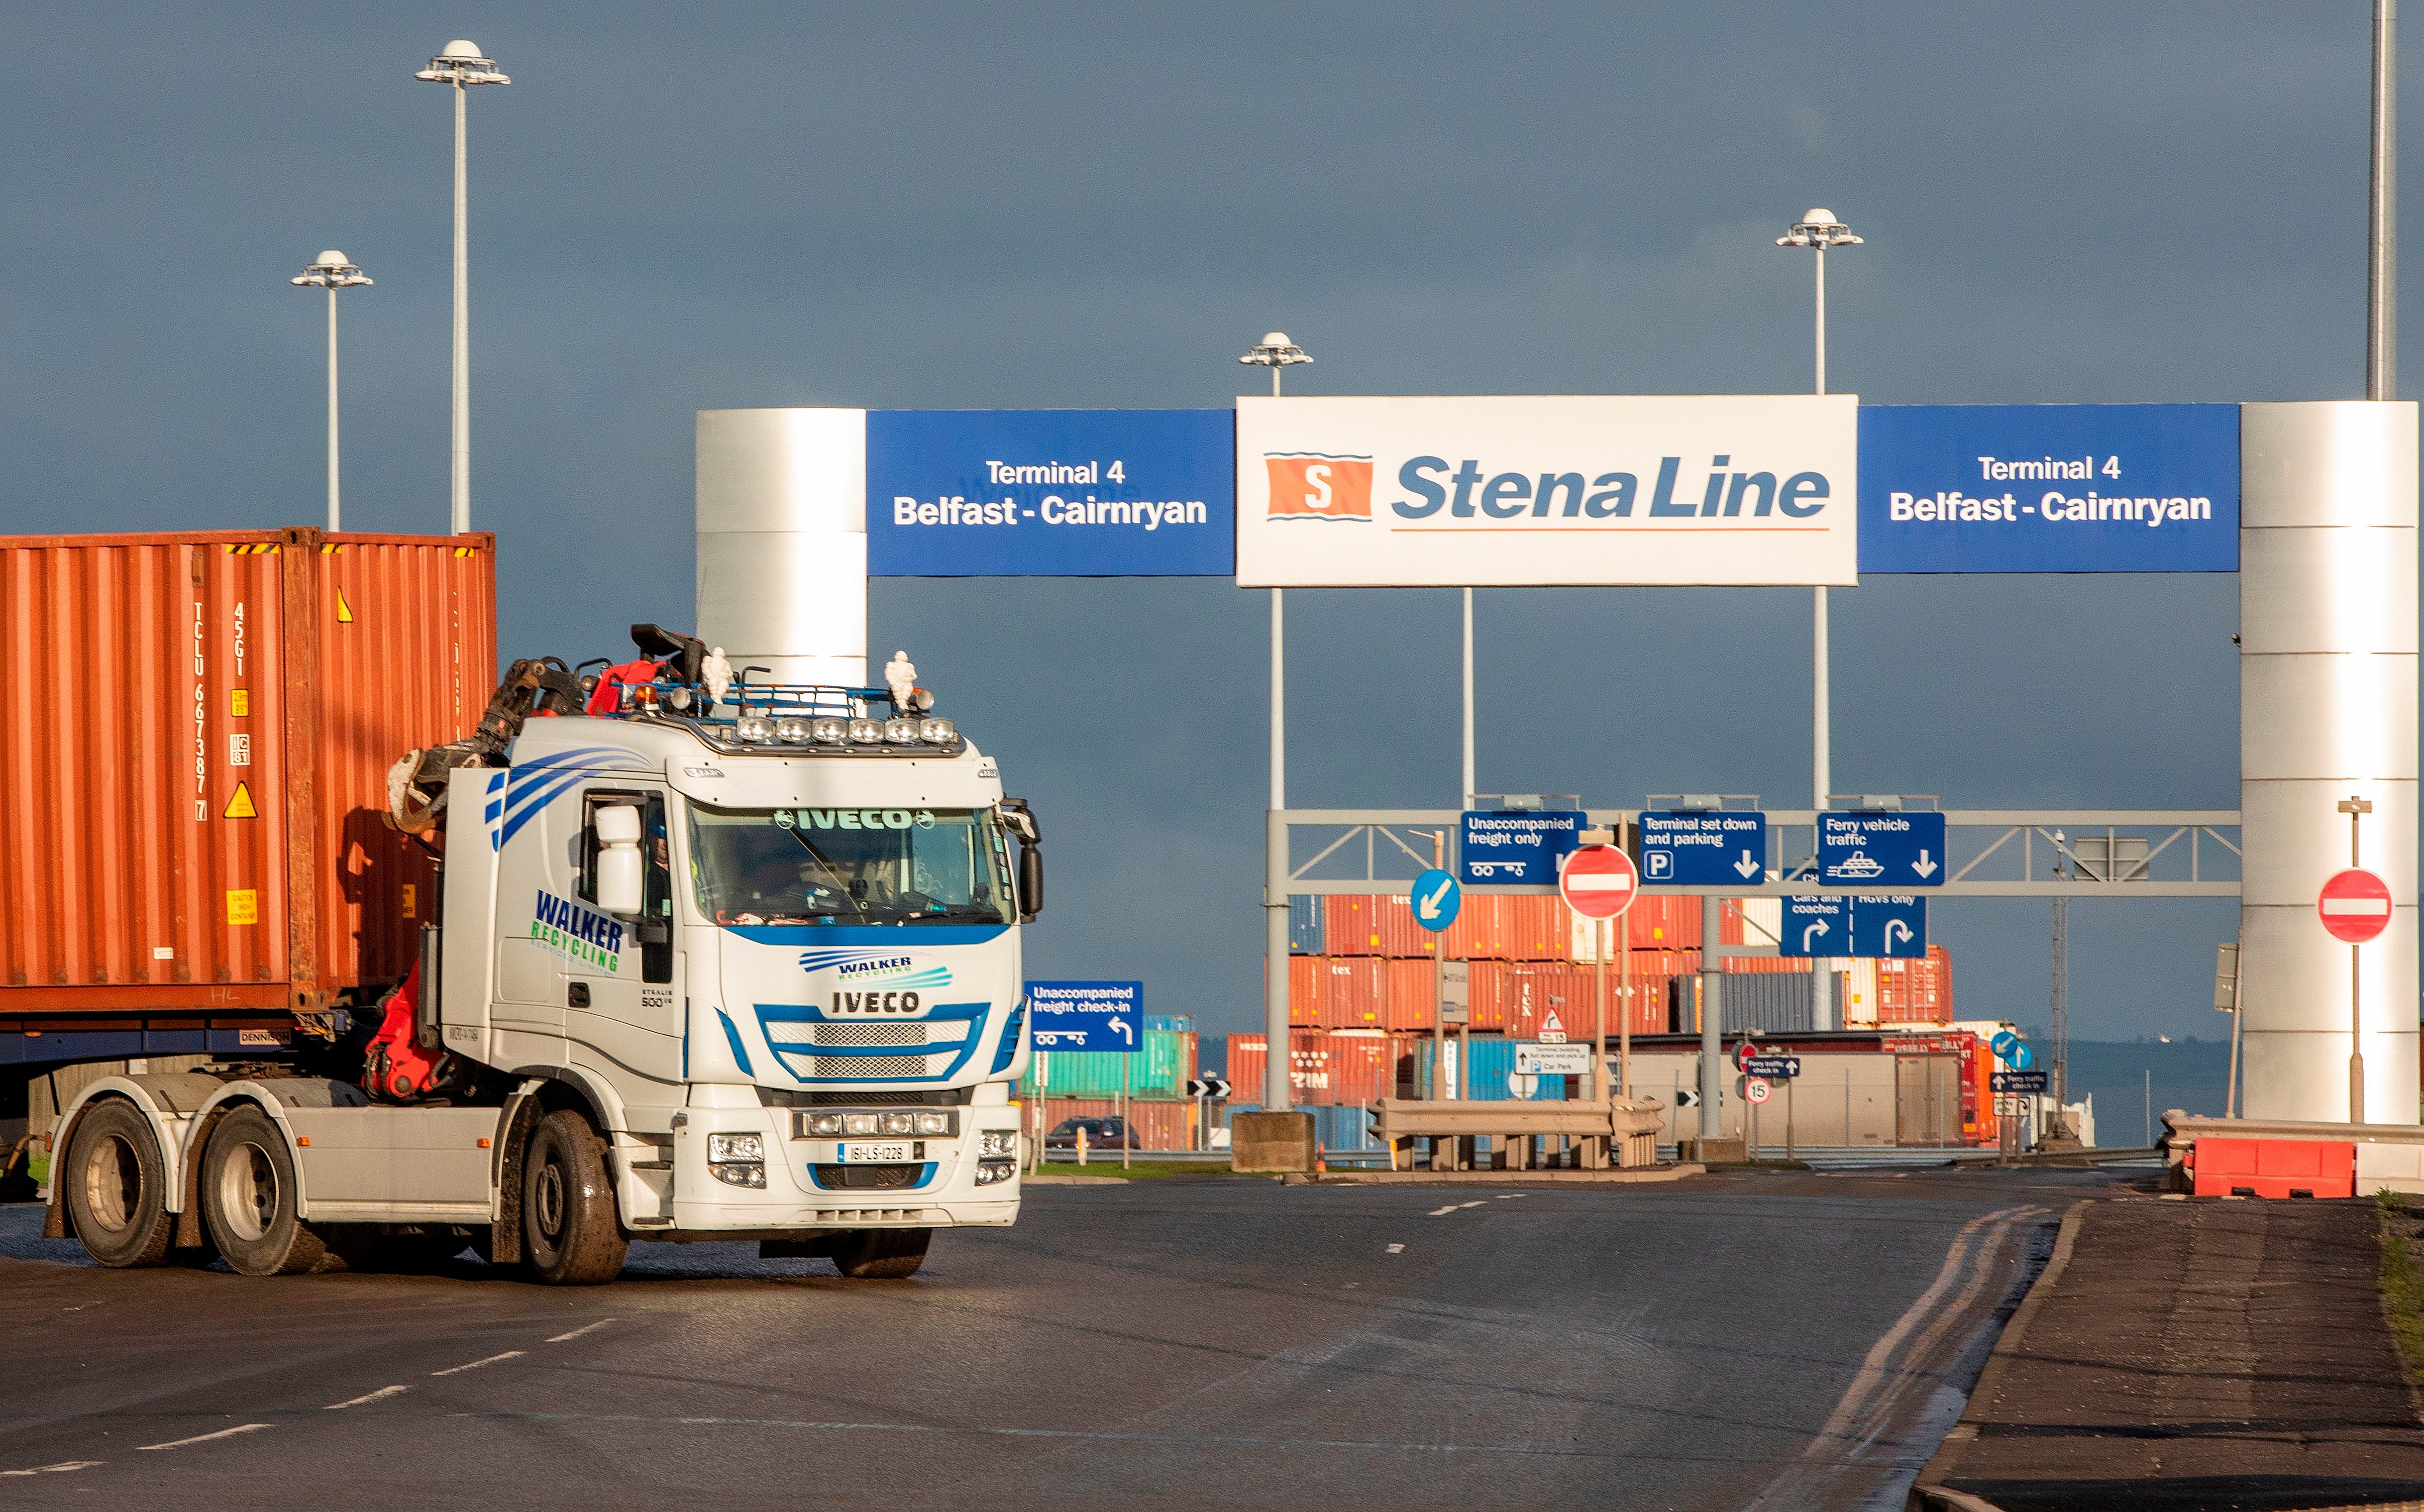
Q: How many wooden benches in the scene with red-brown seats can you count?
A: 0